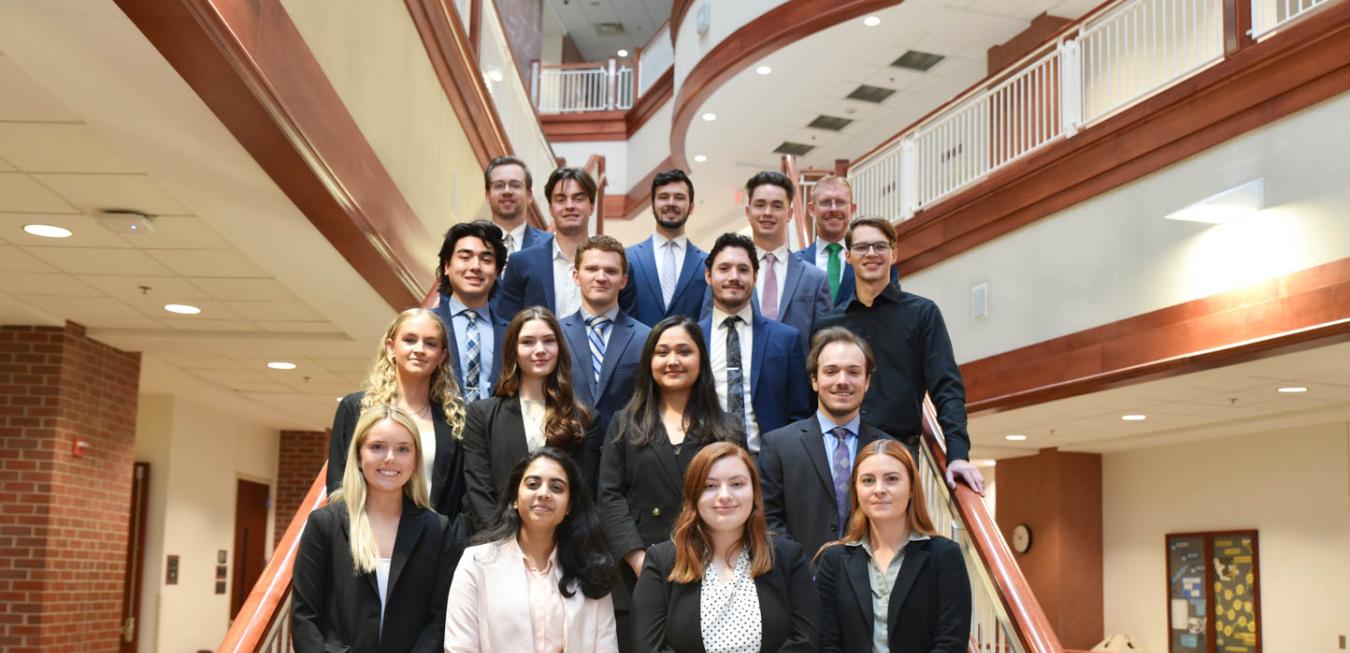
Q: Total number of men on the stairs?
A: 10